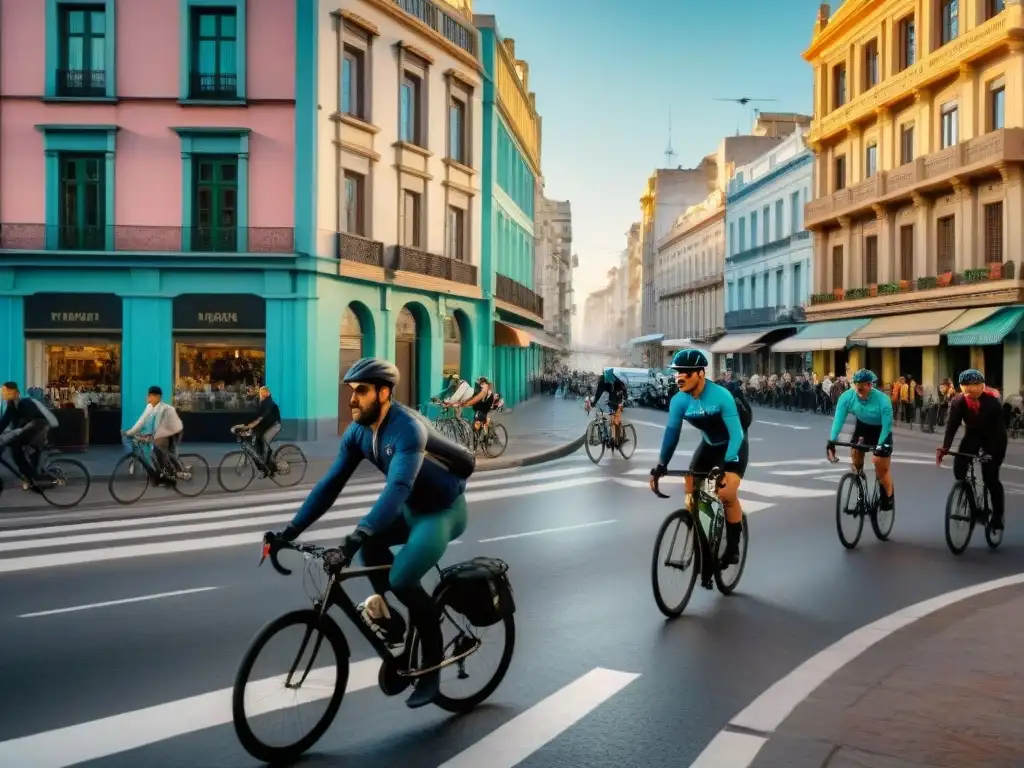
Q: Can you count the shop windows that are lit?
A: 2